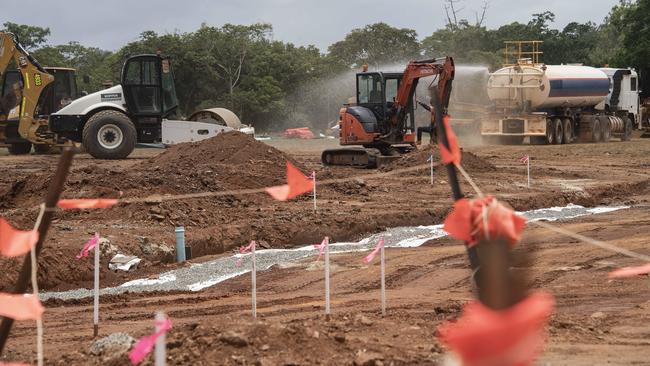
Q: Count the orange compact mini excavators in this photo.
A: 1